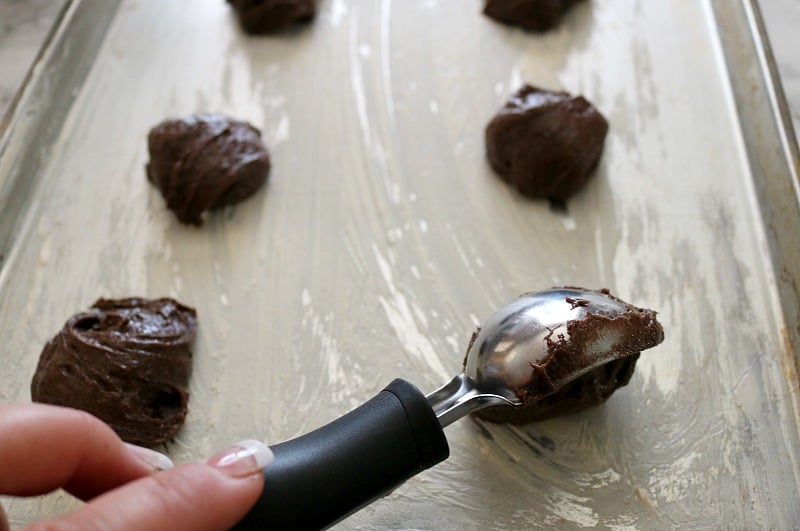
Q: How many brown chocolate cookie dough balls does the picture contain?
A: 6